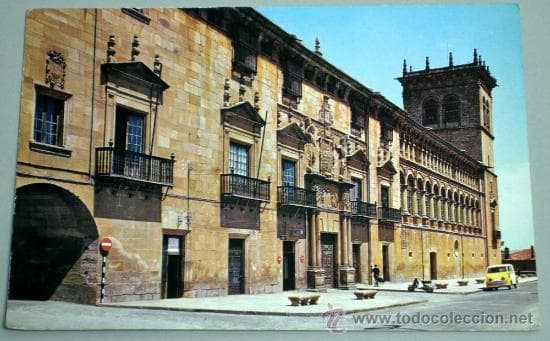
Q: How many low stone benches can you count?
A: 5